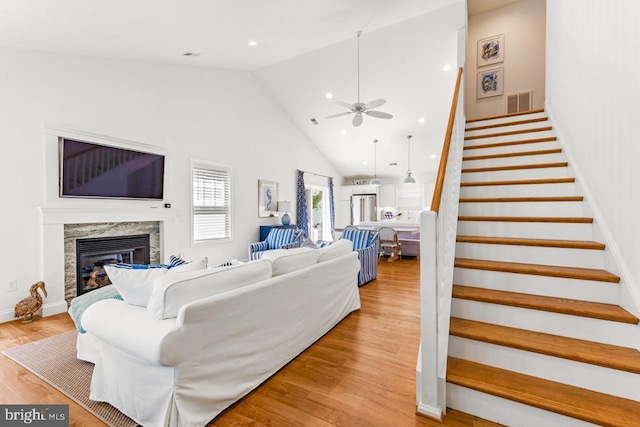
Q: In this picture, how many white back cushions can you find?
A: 3